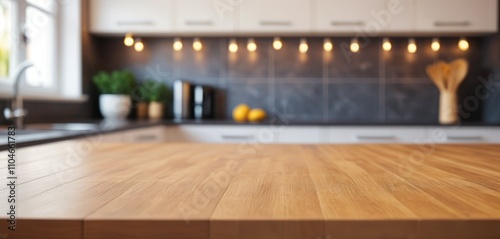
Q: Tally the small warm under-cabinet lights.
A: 14